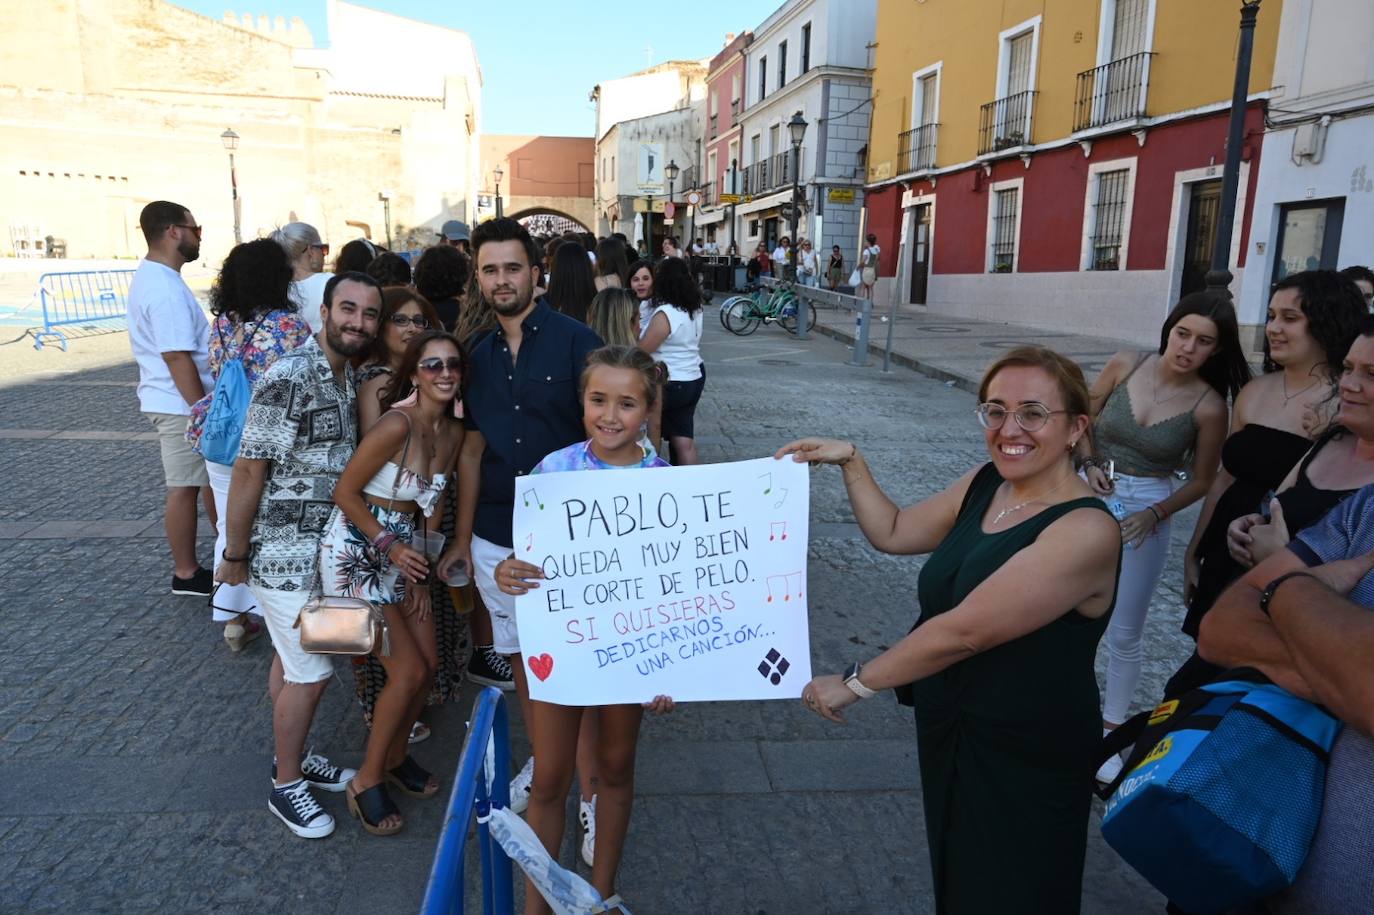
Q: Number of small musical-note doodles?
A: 6